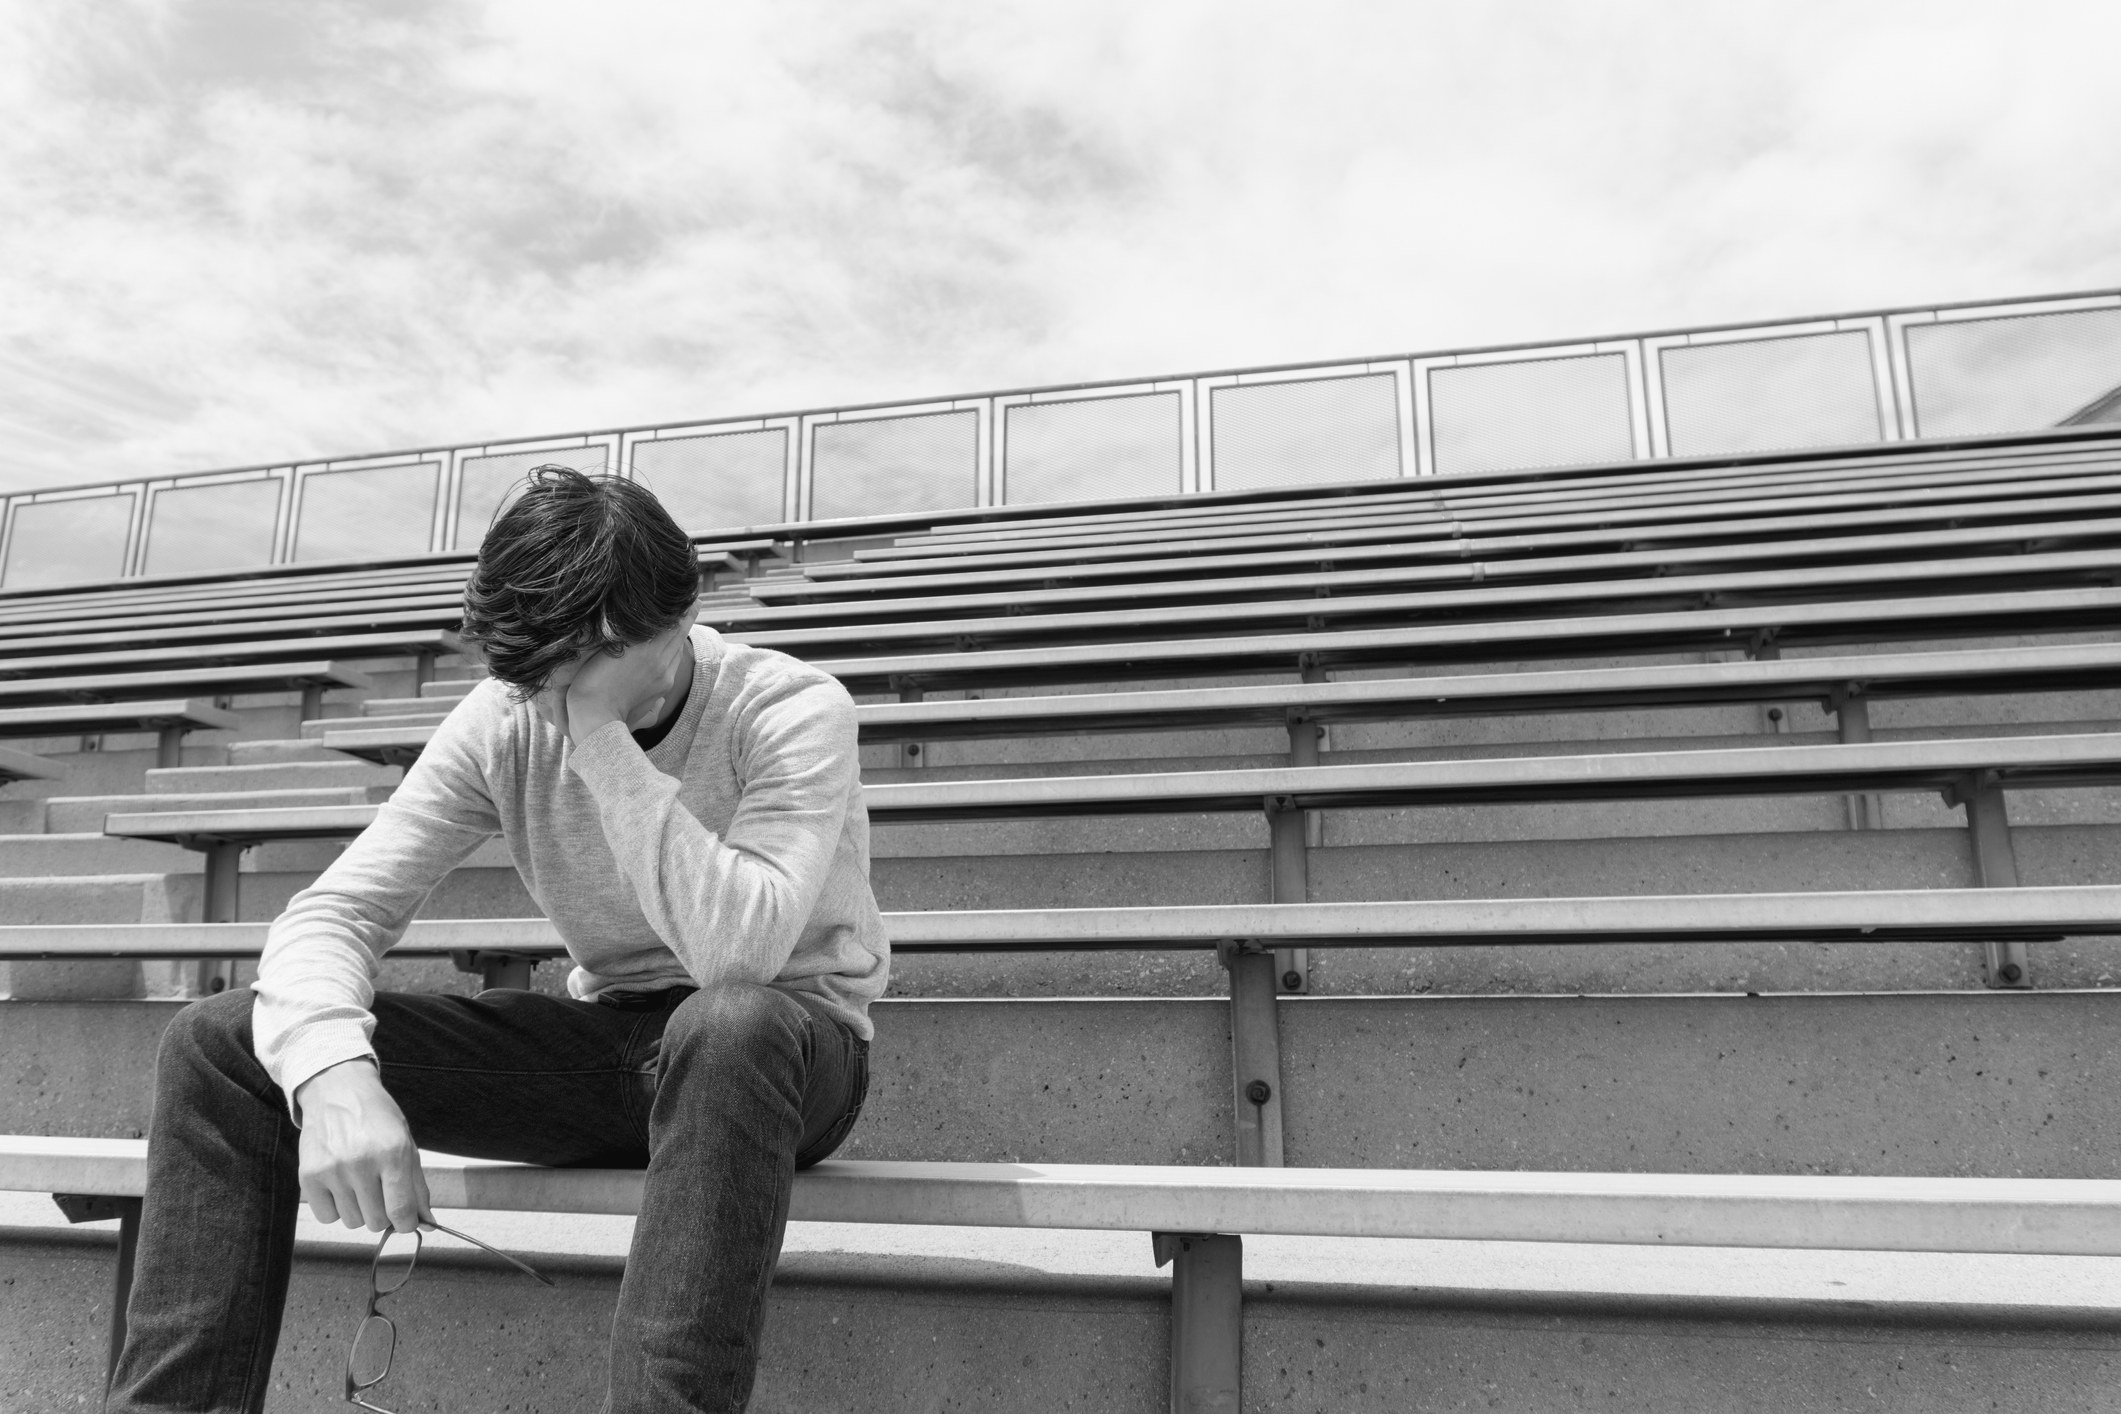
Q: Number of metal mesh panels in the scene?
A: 11